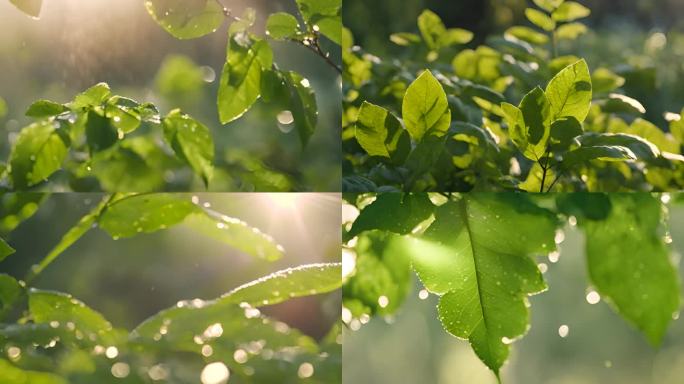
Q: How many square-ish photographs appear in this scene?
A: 4